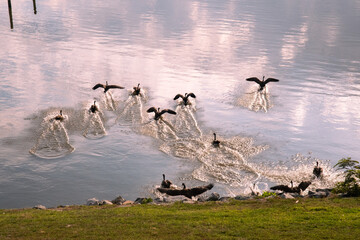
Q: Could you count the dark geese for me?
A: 12